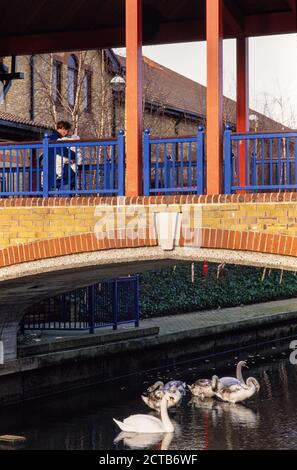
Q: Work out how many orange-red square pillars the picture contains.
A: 3